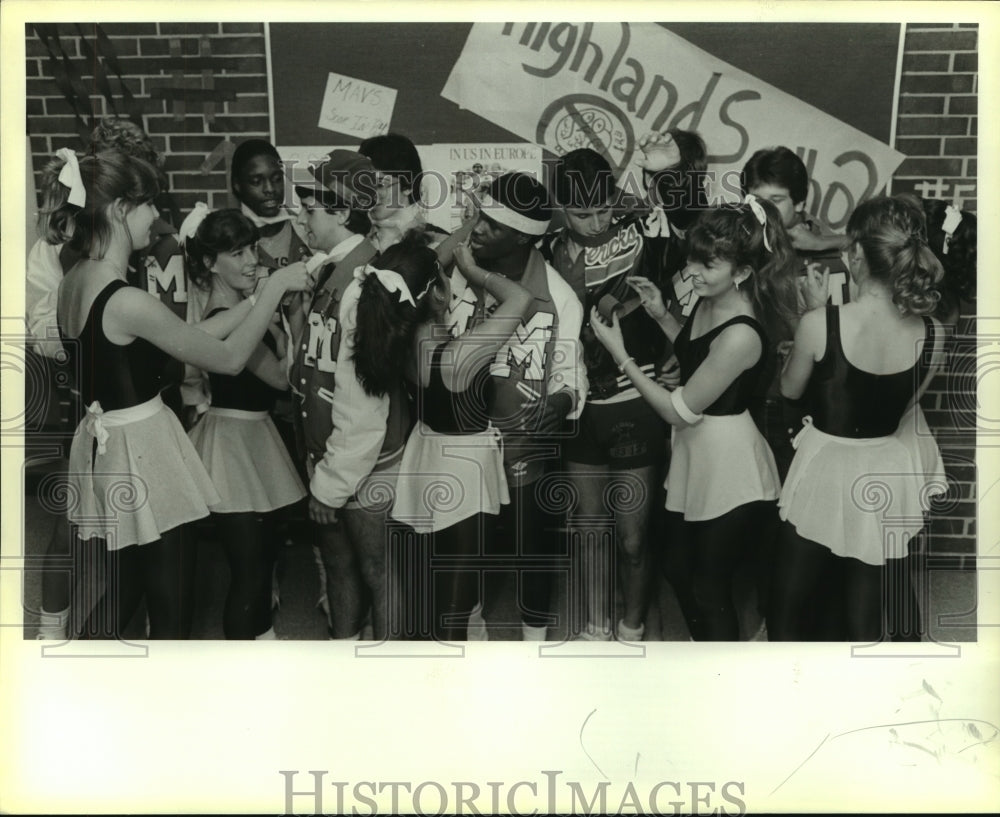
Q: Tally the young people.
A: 14